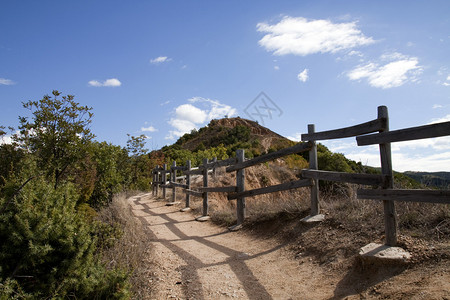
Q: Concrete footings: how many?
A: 6